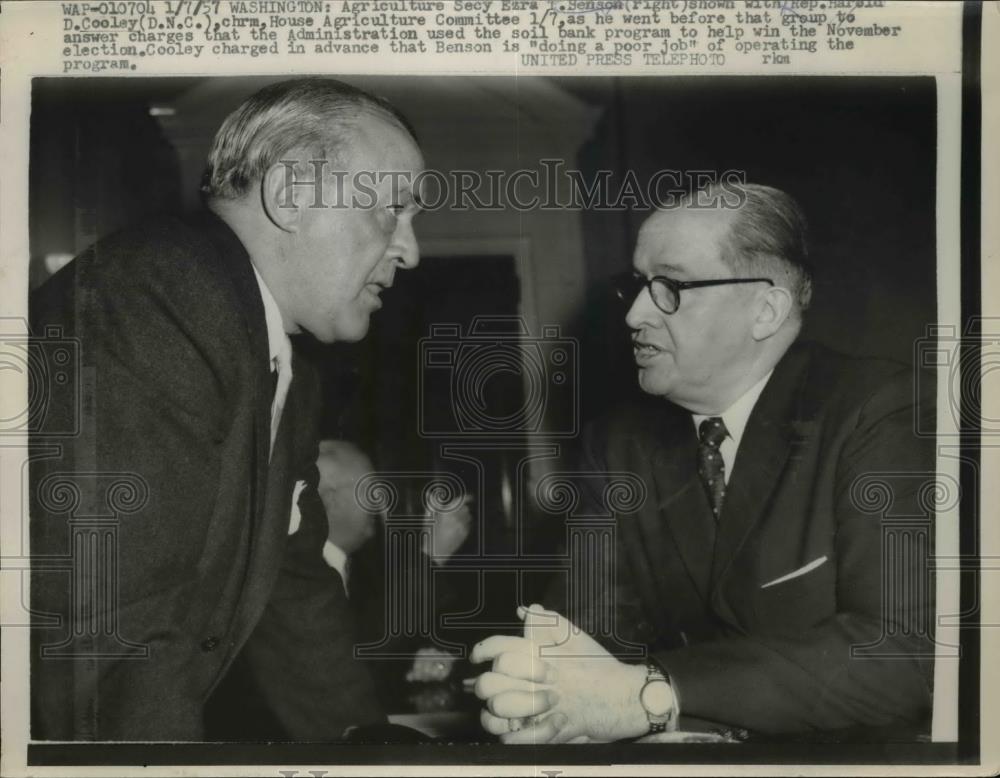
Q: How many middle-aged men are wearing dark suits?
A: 2